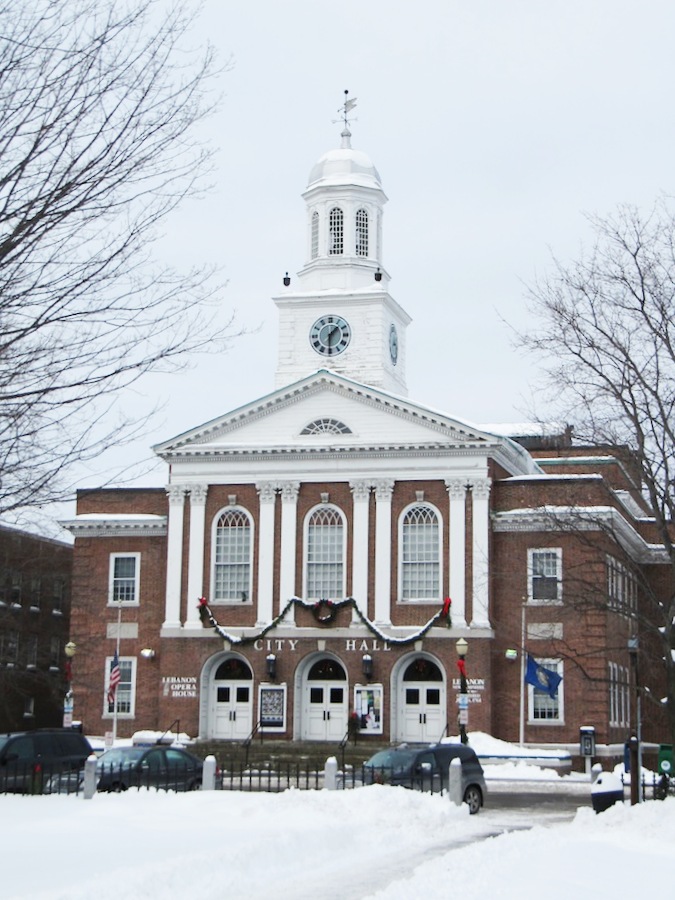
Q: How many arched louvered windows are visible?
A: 3